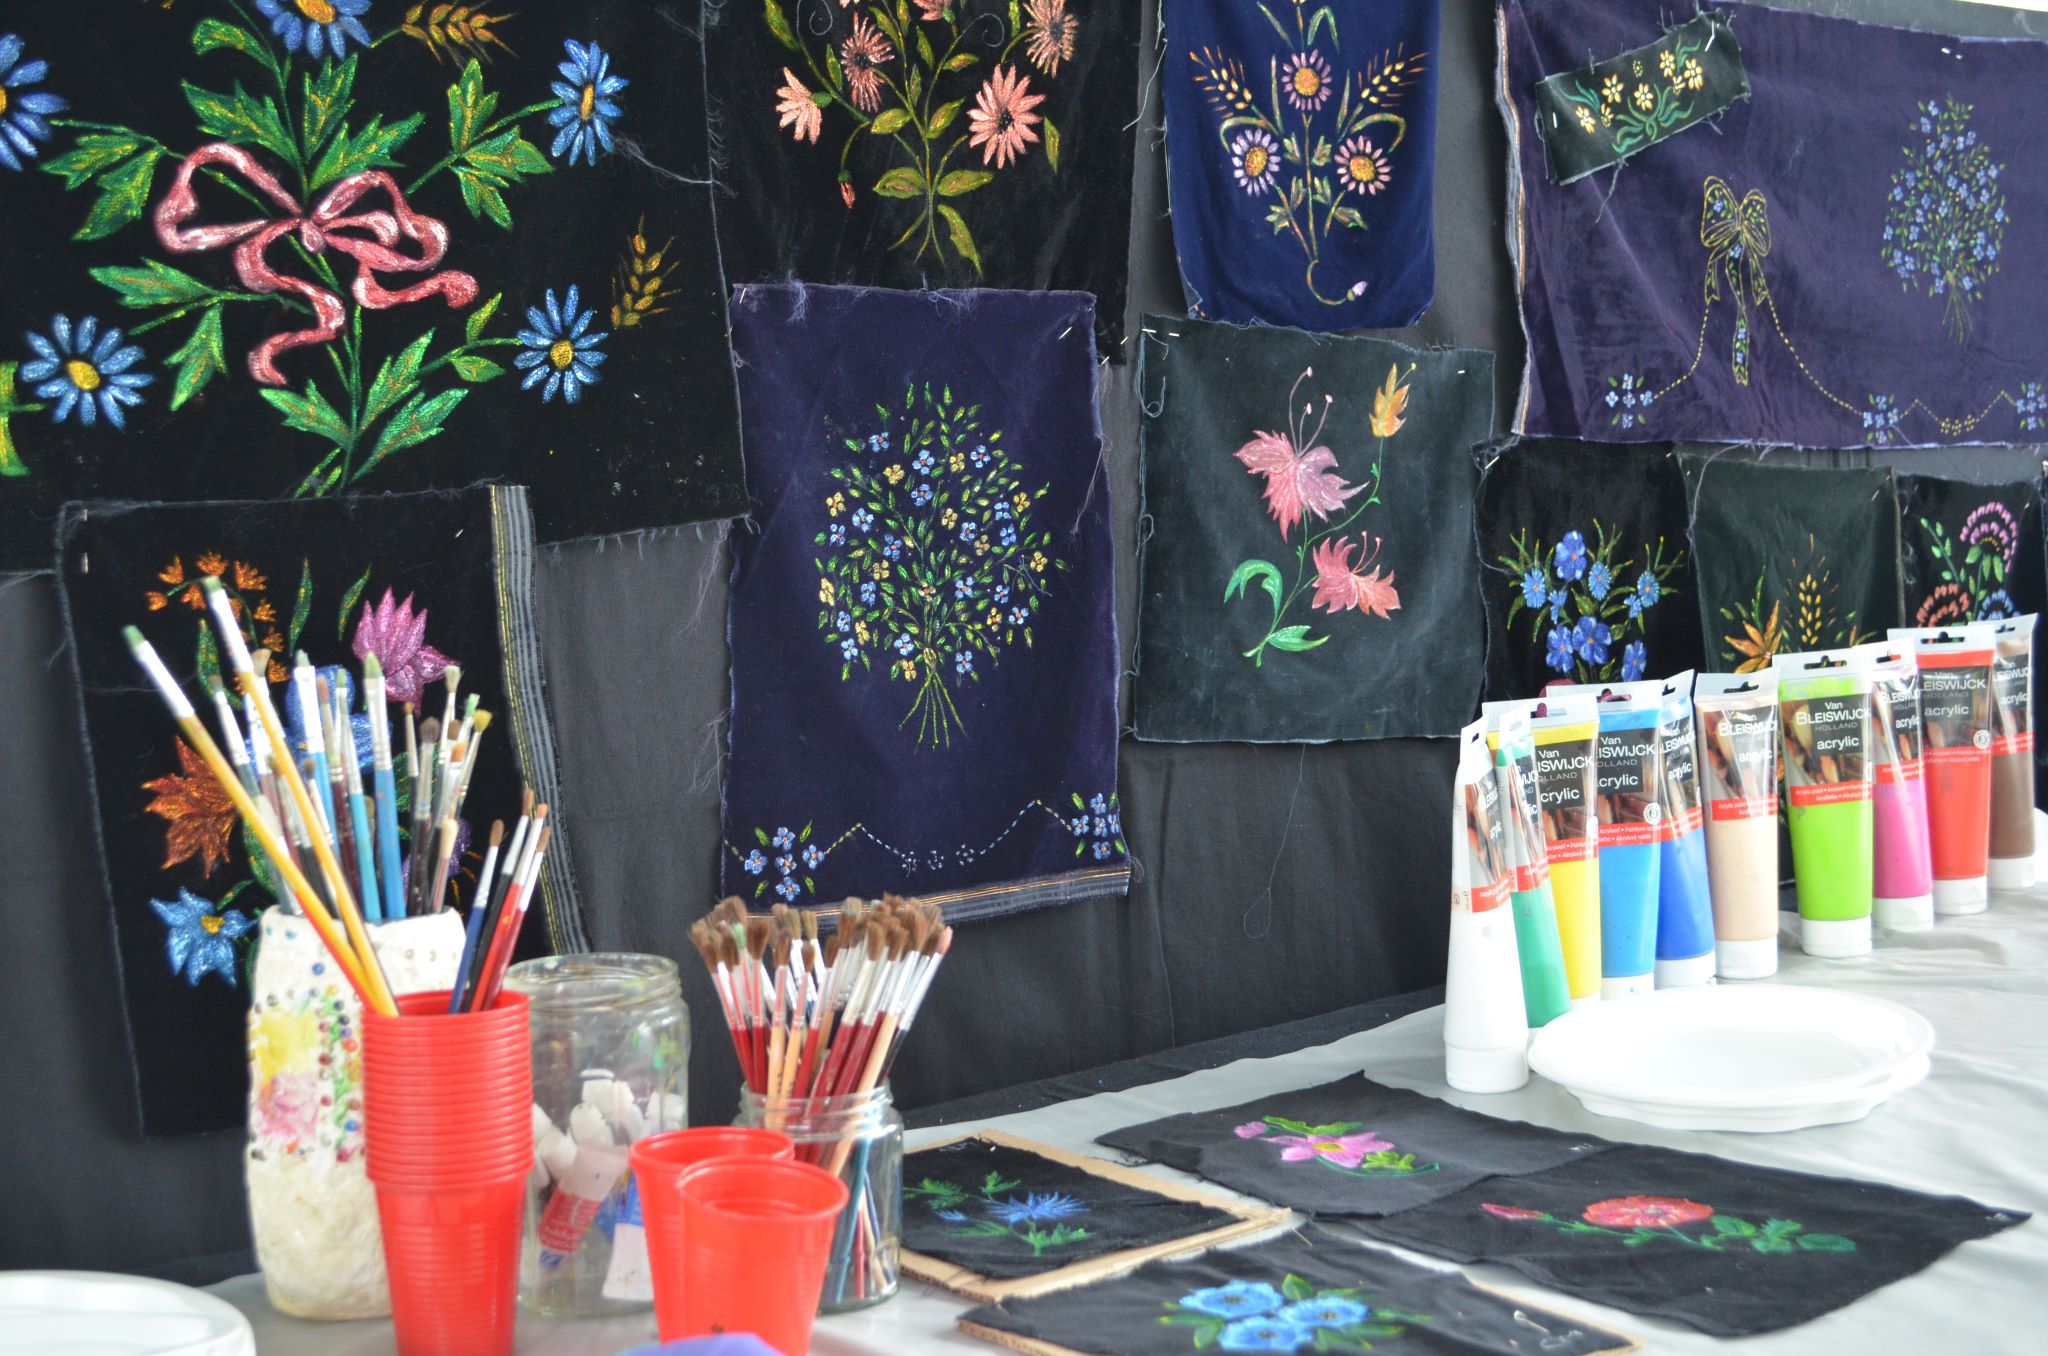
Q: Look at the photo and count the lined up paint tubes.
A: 10